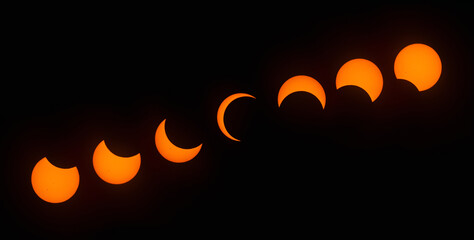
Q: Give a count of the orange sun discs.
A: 7